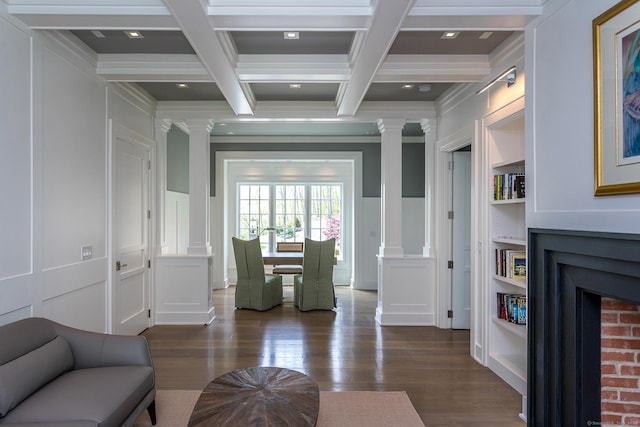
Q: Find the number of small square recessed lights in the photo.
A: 6